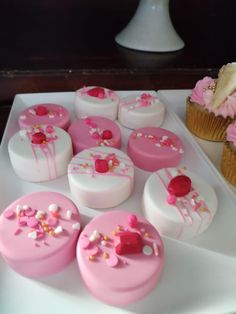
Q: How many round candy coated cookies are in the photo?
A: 10